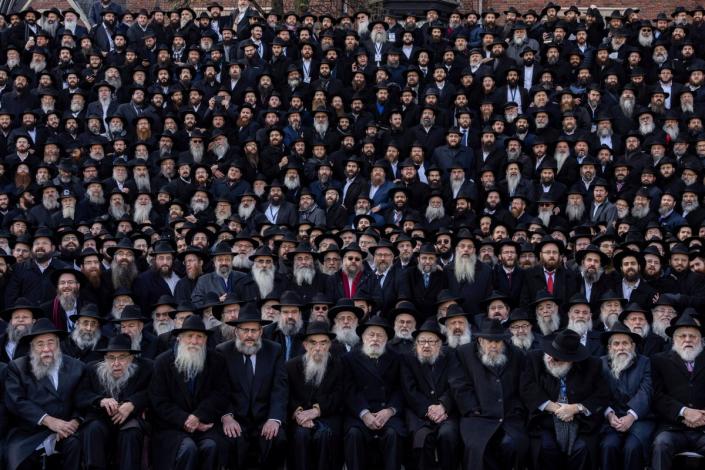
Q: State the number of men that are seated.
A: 11